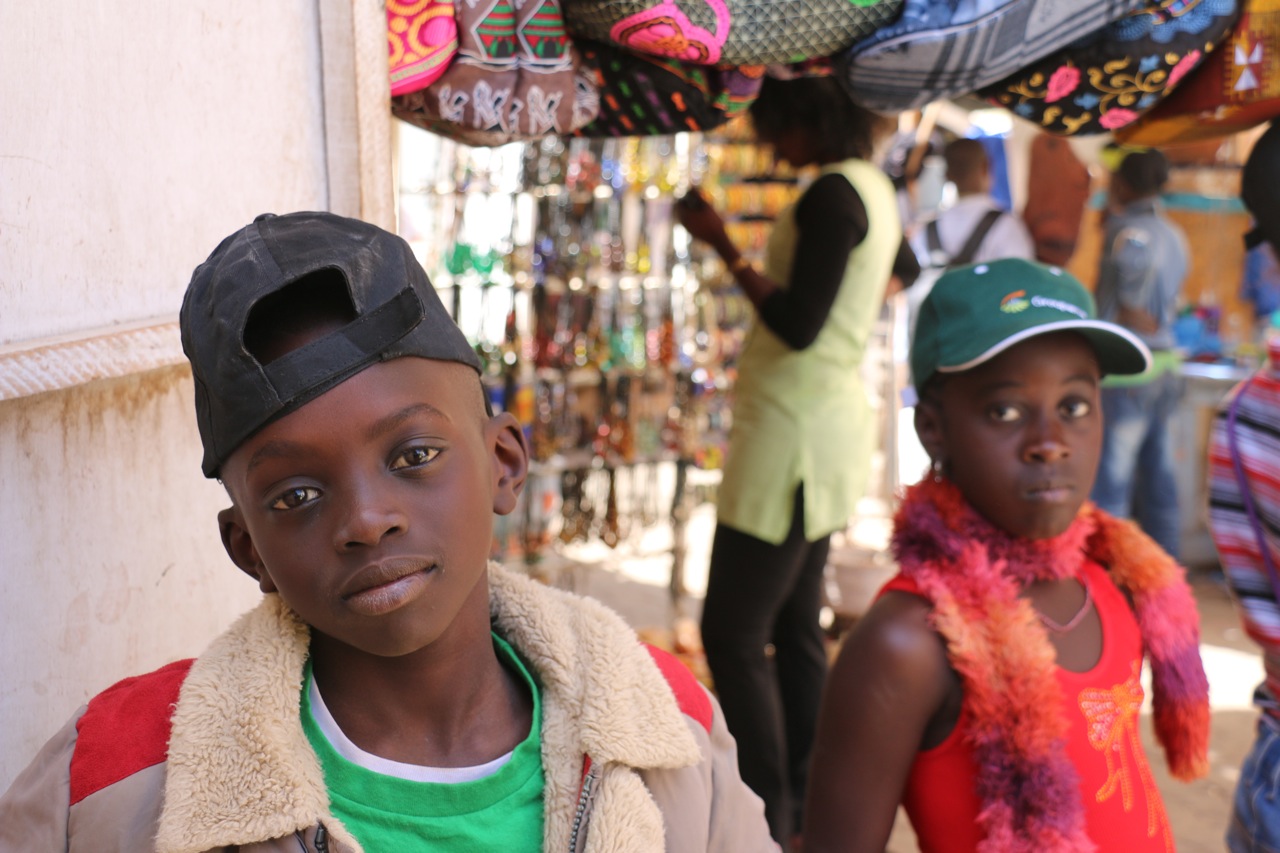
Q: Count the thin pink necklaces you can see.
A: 1